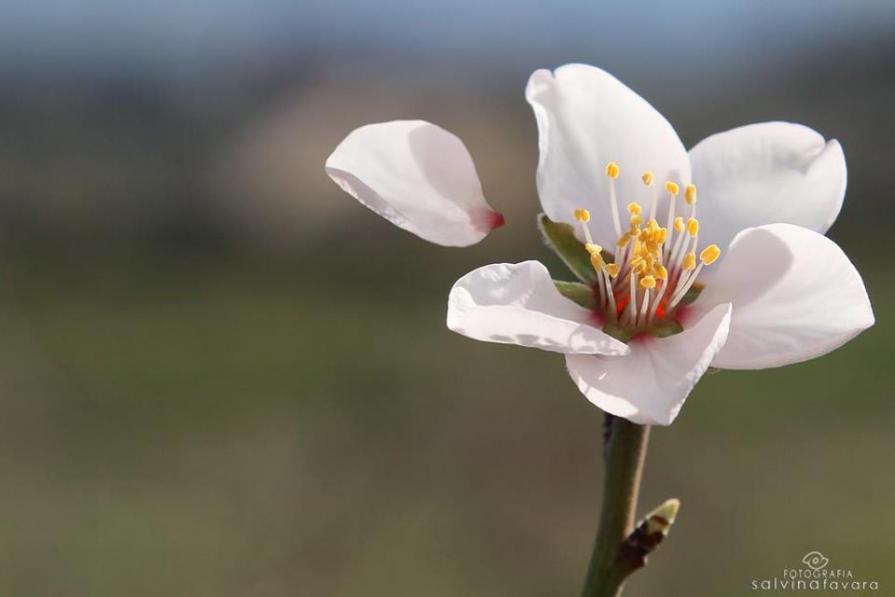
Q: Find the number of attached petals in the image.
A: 5